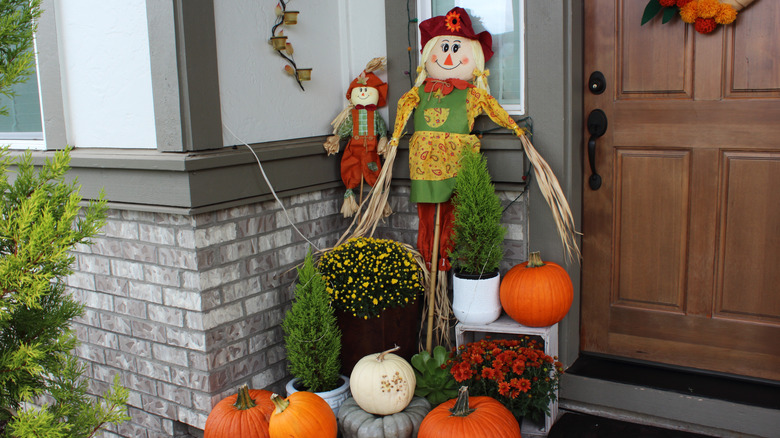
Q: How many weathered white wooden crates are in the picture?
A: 1